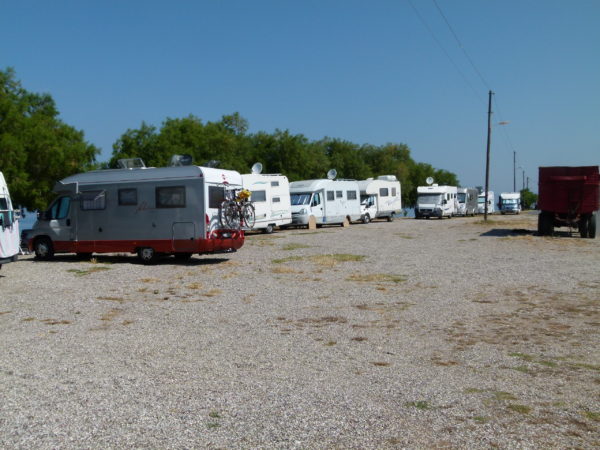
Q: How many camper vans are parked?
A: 9